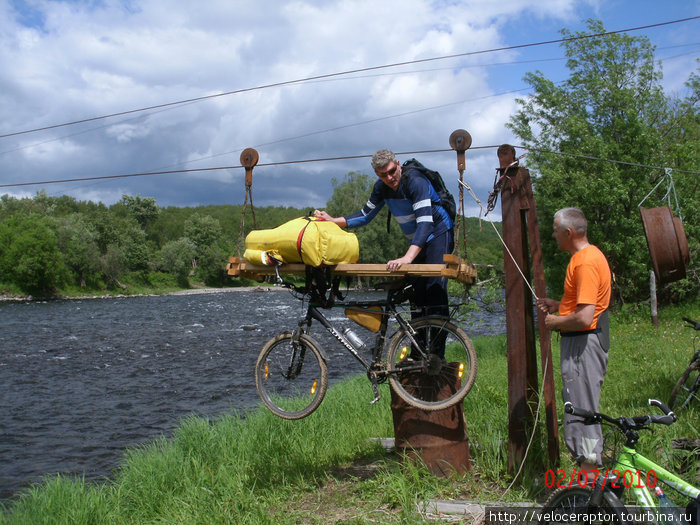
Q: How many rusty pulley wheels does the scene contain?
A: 2